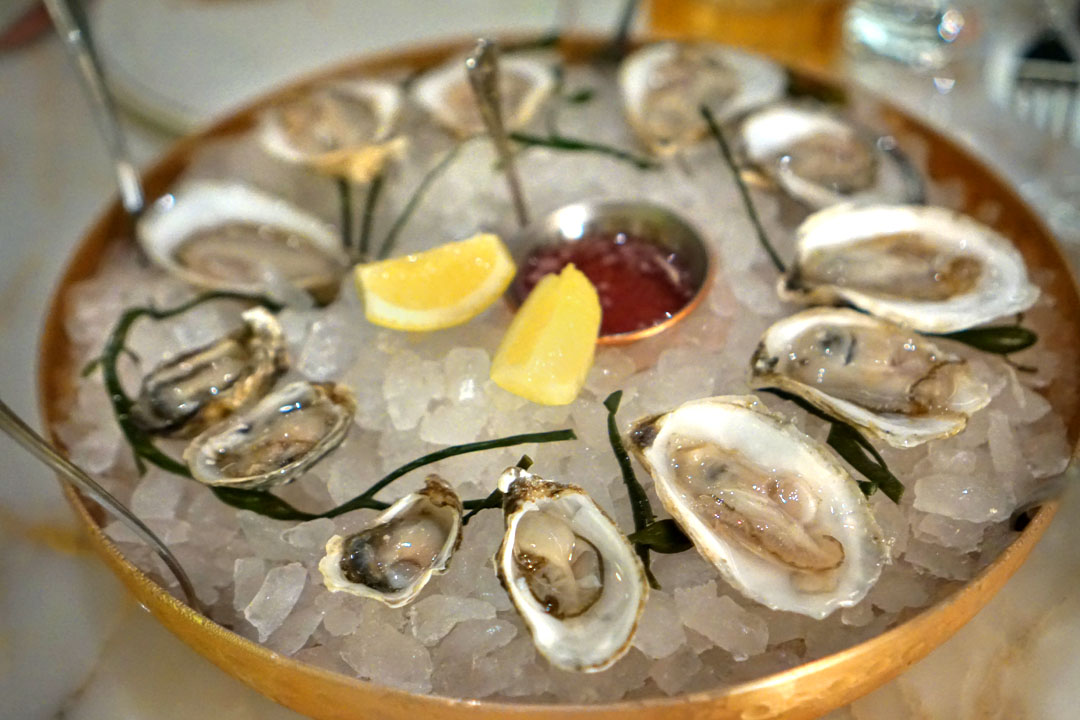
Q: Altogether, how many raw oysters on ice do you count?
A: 12